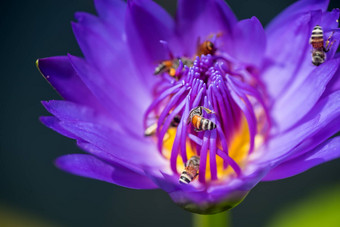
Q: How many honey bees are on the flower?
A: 6